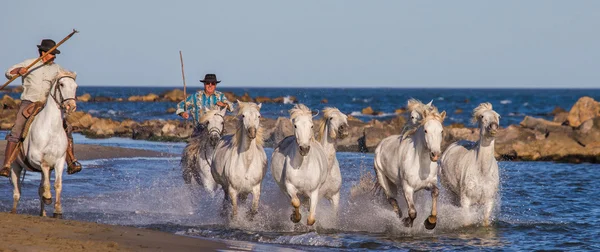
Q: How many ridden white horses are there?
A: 2